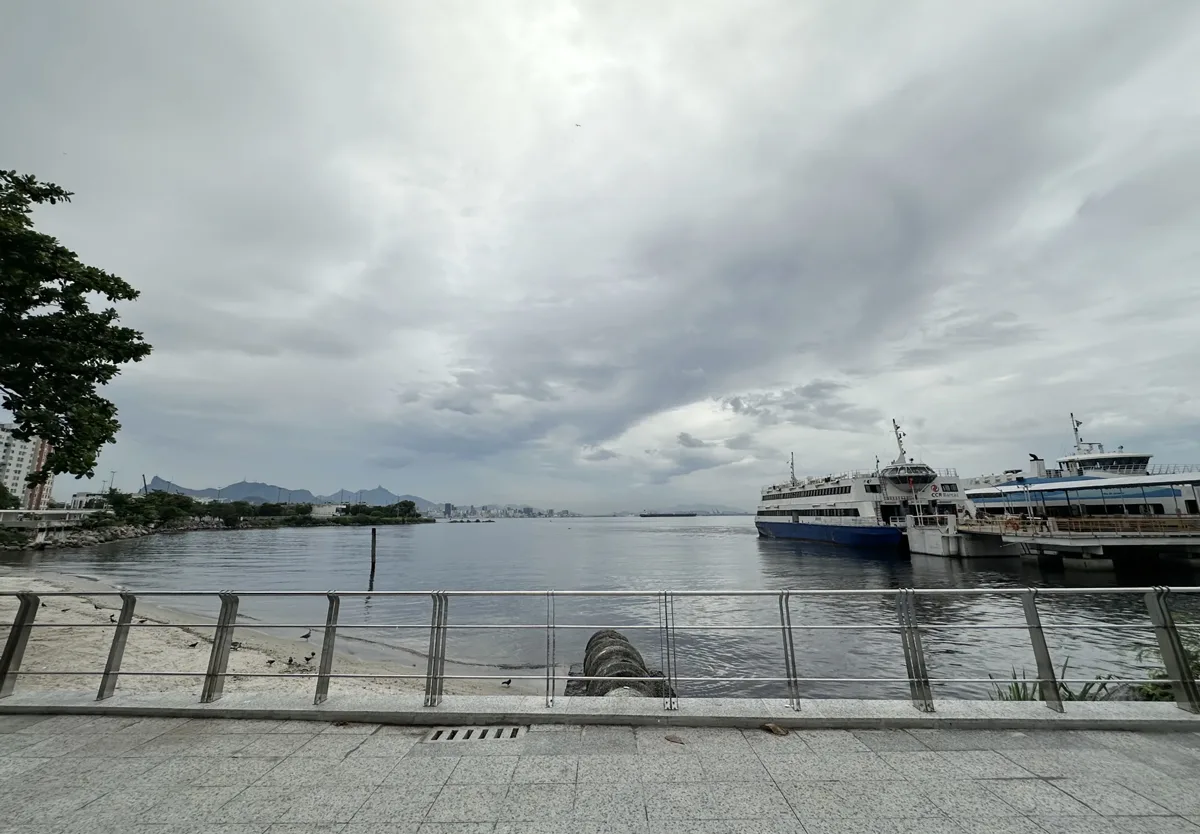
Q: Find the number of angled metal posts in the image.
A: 11